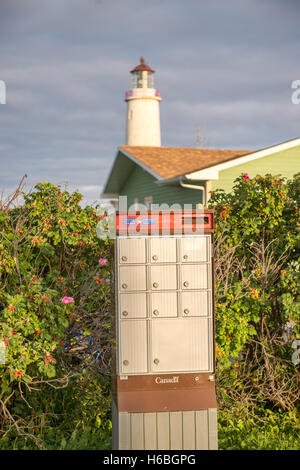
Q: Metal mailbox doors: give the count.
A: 11